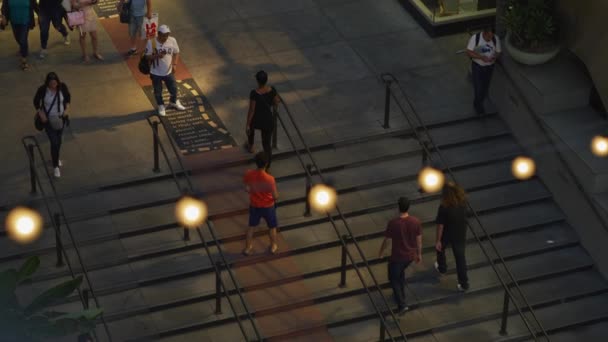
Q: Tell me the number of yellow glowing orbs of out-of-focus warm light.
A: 6